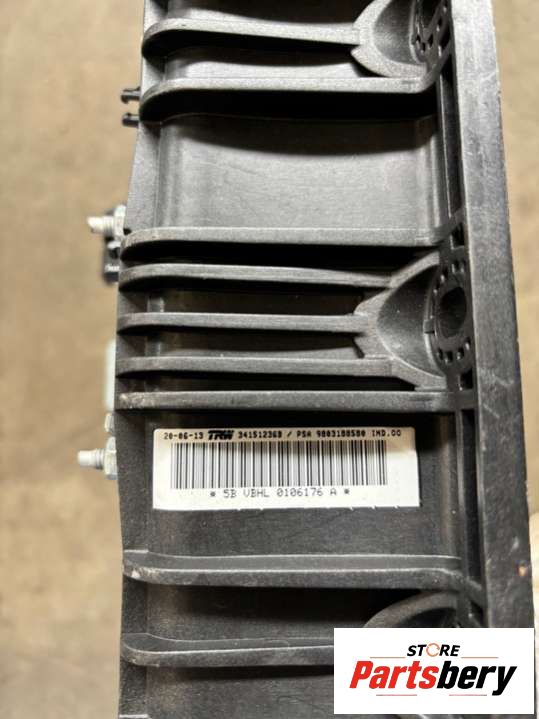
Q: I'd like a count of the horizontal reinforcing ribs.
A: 9